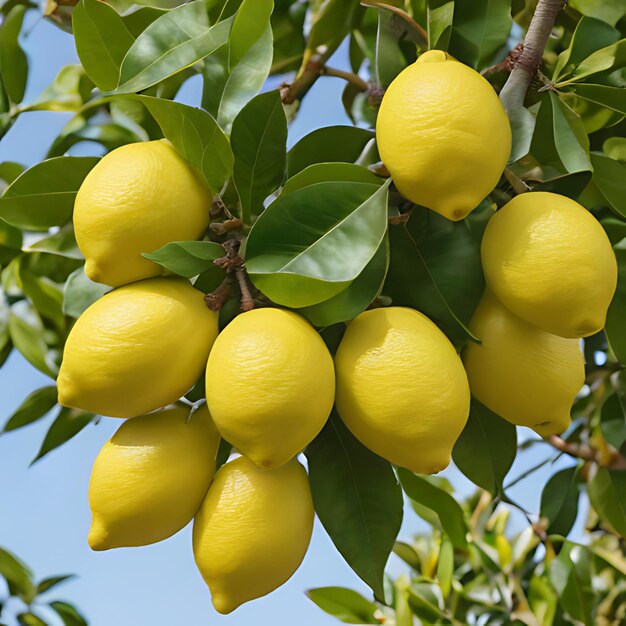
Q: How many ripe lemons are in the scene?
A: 9